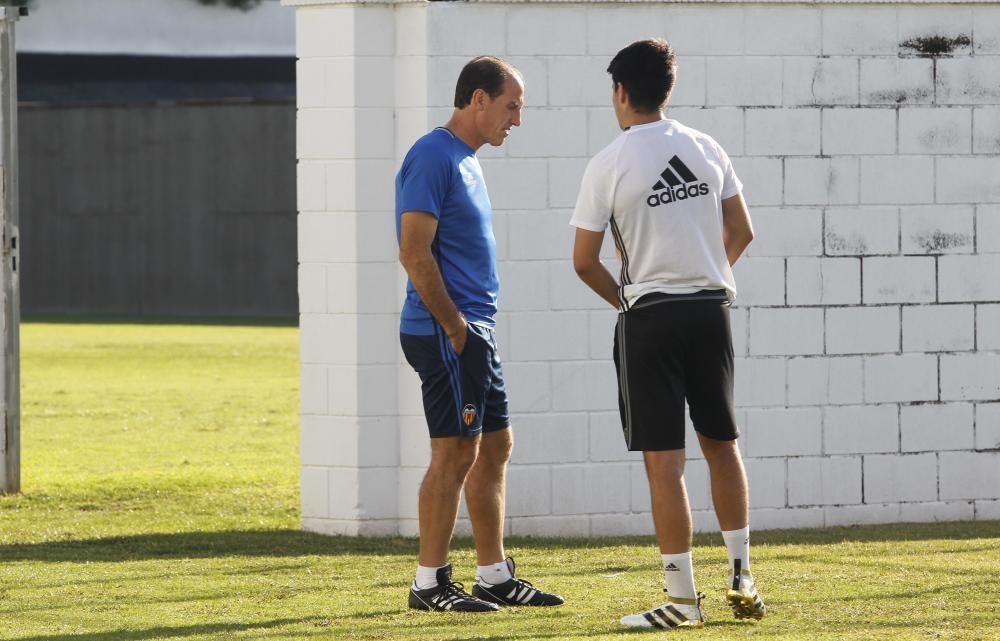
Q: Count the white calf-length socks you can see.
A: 2